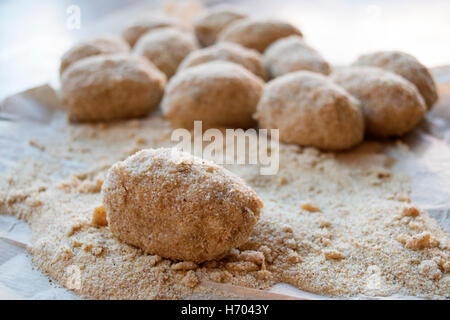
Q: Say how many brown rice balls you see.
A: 13